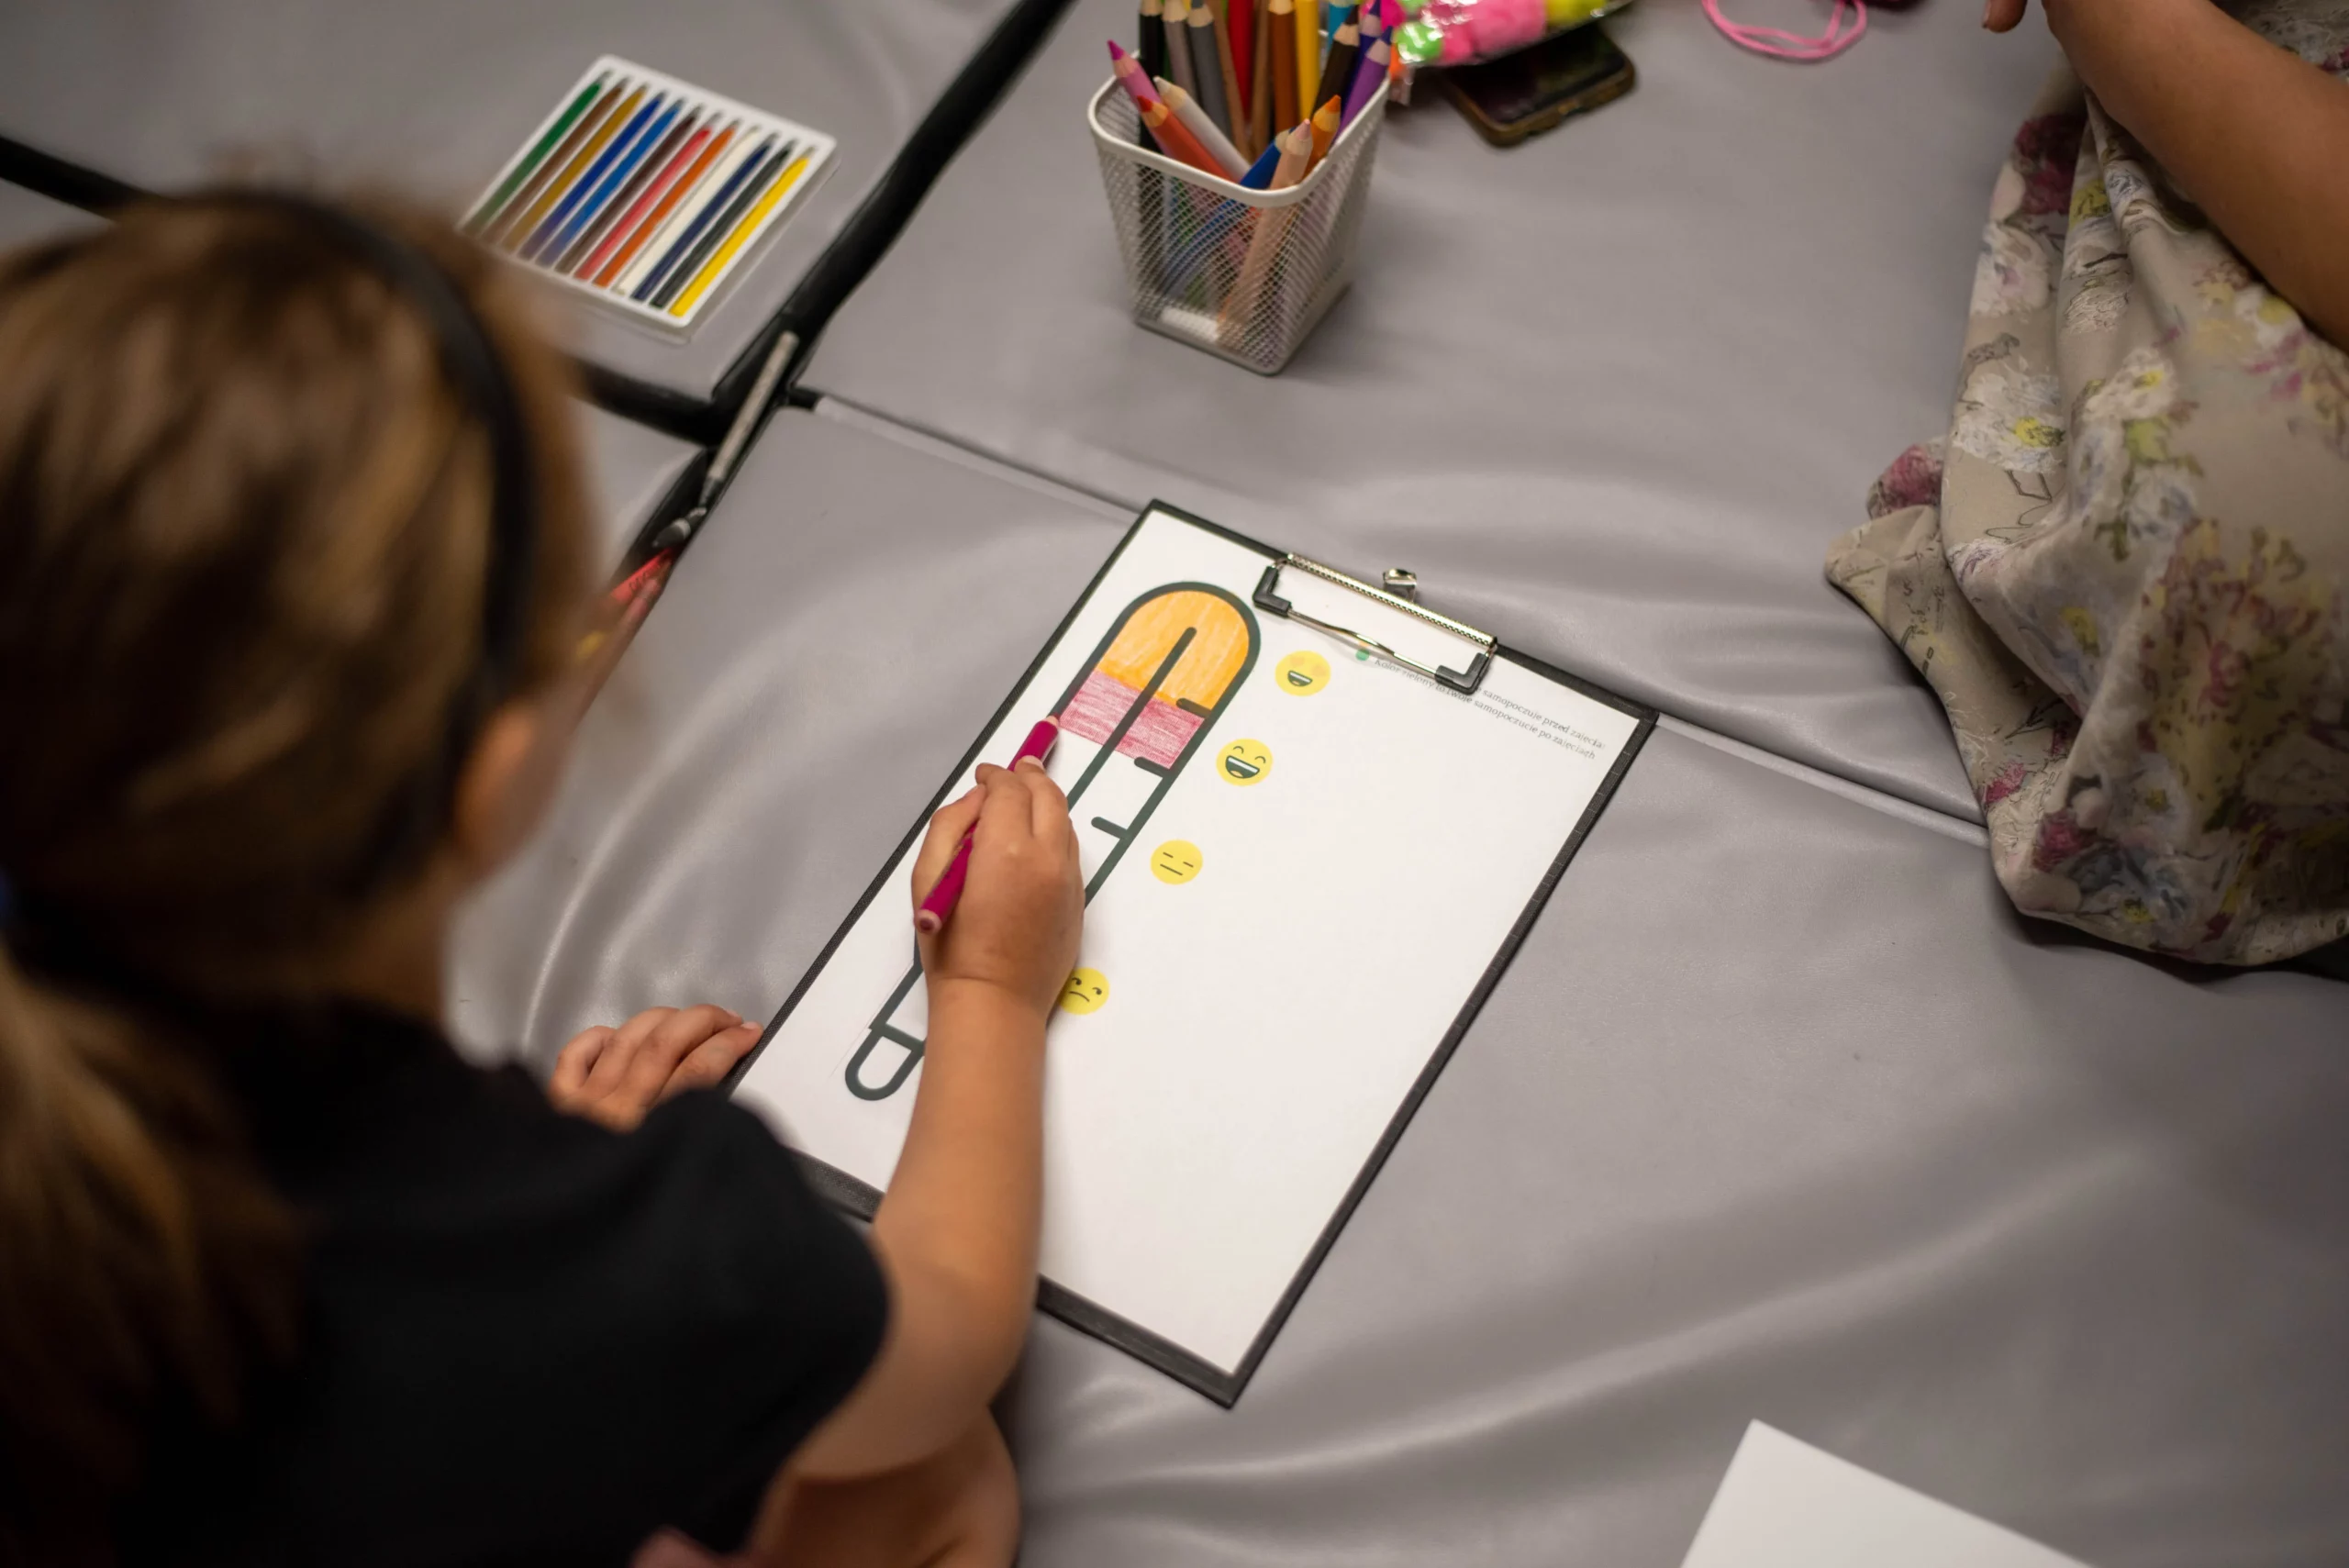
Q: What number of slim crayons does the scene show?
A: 12